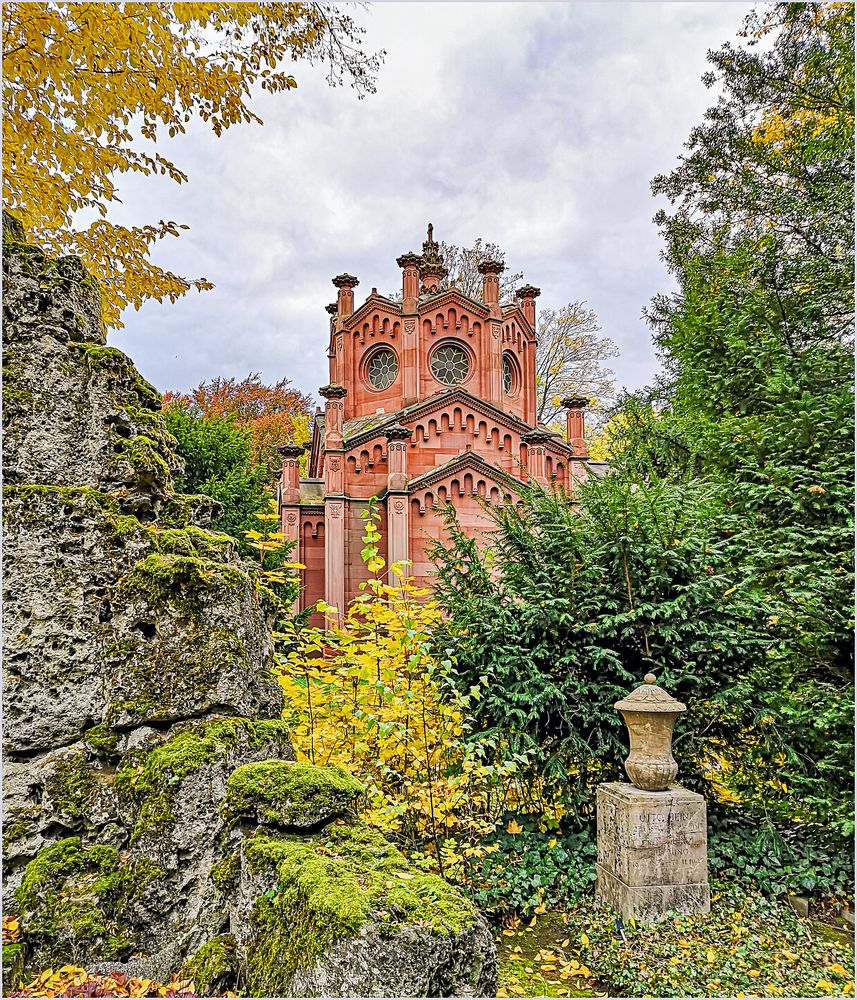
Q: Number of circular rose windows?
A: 3